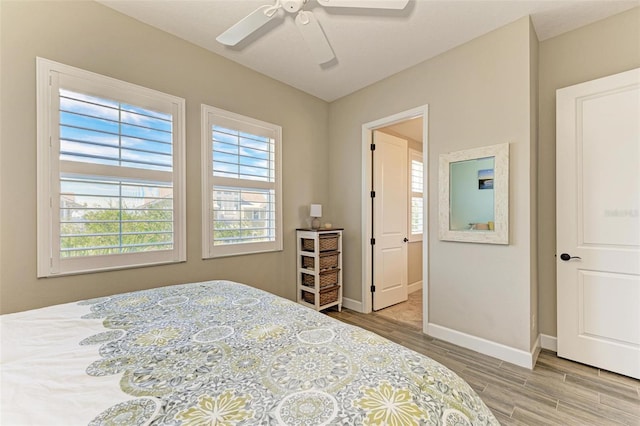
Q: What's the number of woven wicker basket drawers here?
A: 4